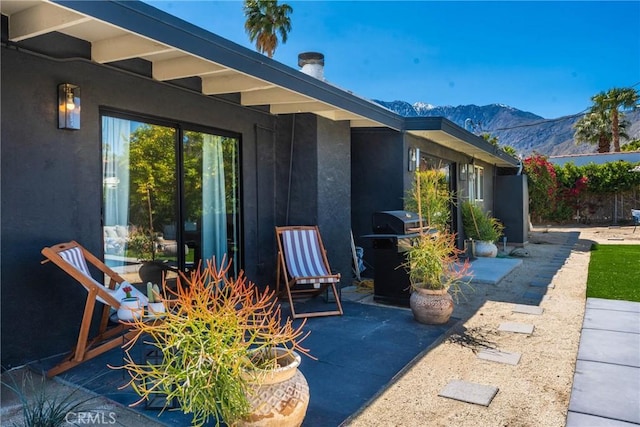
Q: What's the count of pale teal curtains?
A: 2